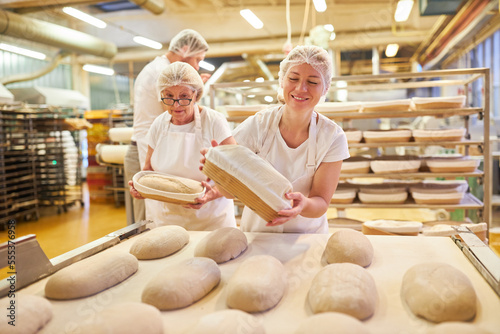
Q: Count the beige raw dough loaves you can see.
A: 14